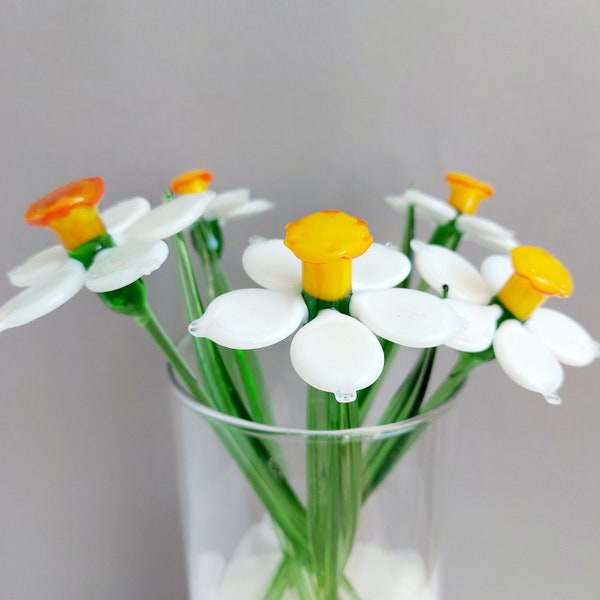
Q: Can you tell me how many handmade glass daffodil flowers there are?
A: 5